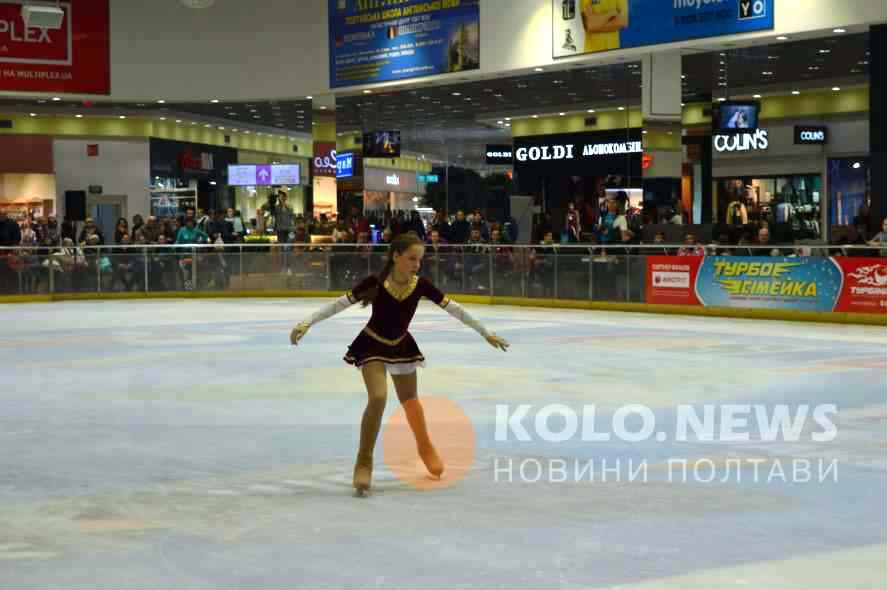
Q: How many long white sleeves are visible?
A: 2